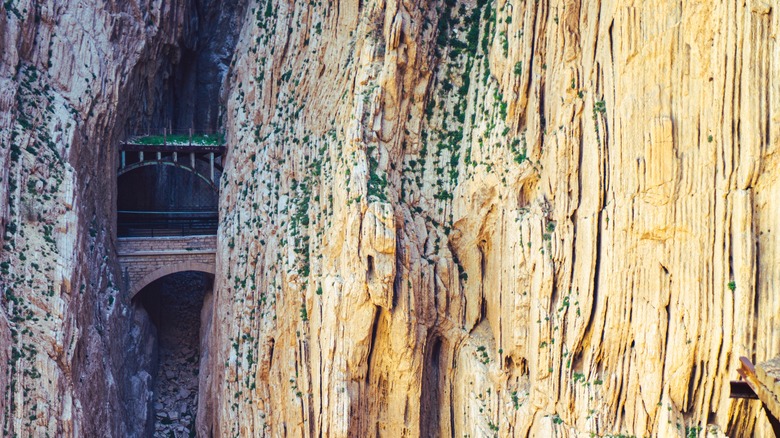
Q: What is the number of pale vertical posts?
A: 6